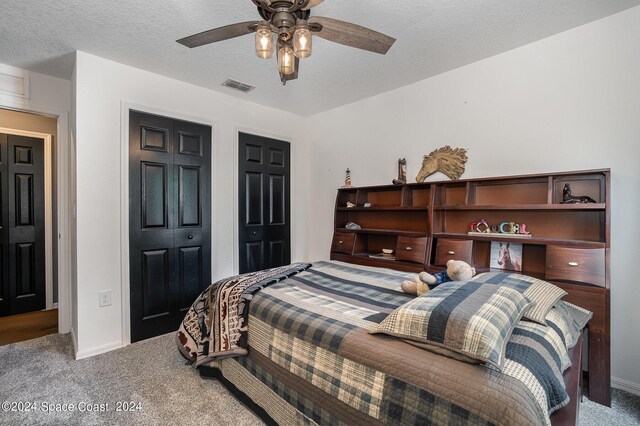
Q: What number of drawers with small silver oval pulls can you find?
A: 4